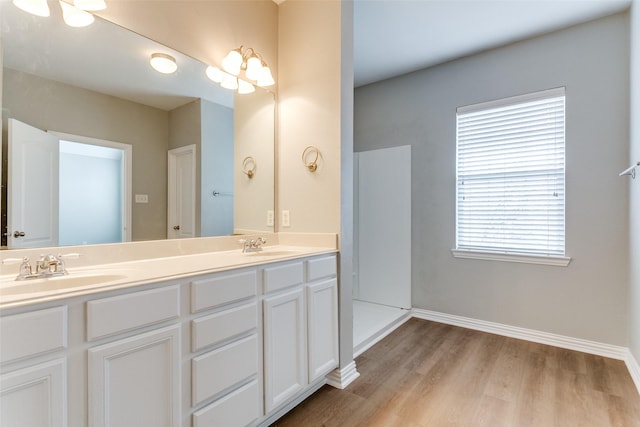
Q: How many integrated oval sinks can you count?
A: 2